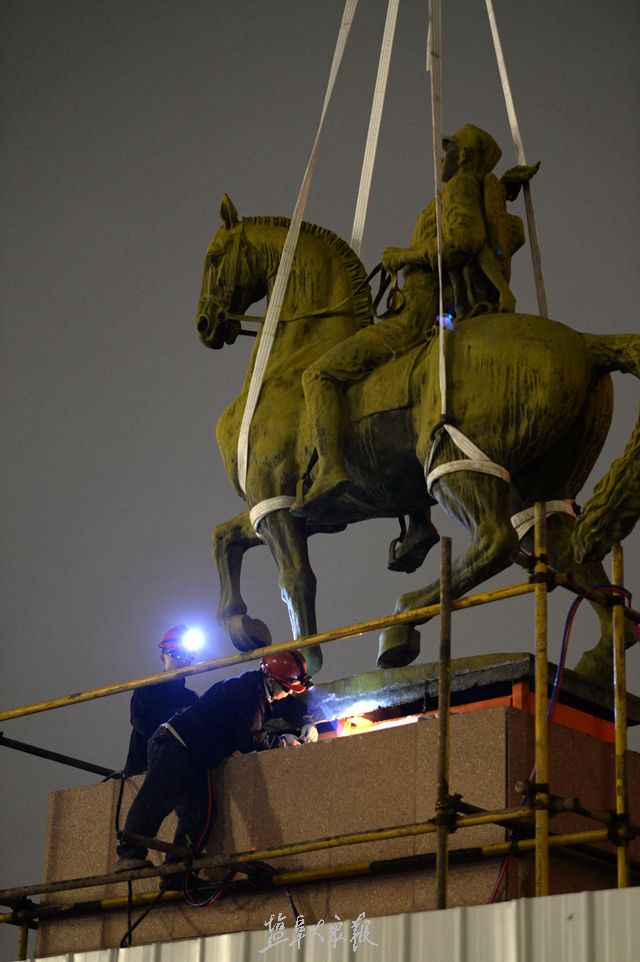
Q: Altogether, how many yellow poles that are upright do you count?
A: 3